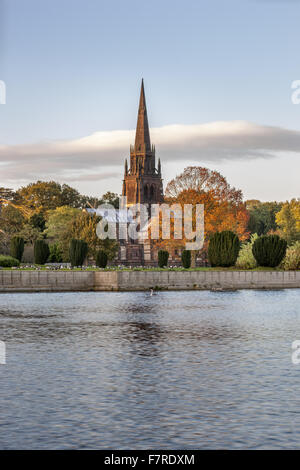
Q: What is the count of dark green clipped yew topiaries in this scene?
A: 8